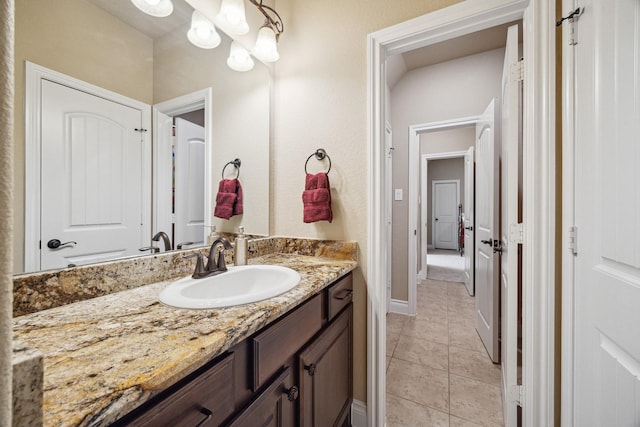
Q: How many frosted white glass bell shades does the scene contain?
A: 5